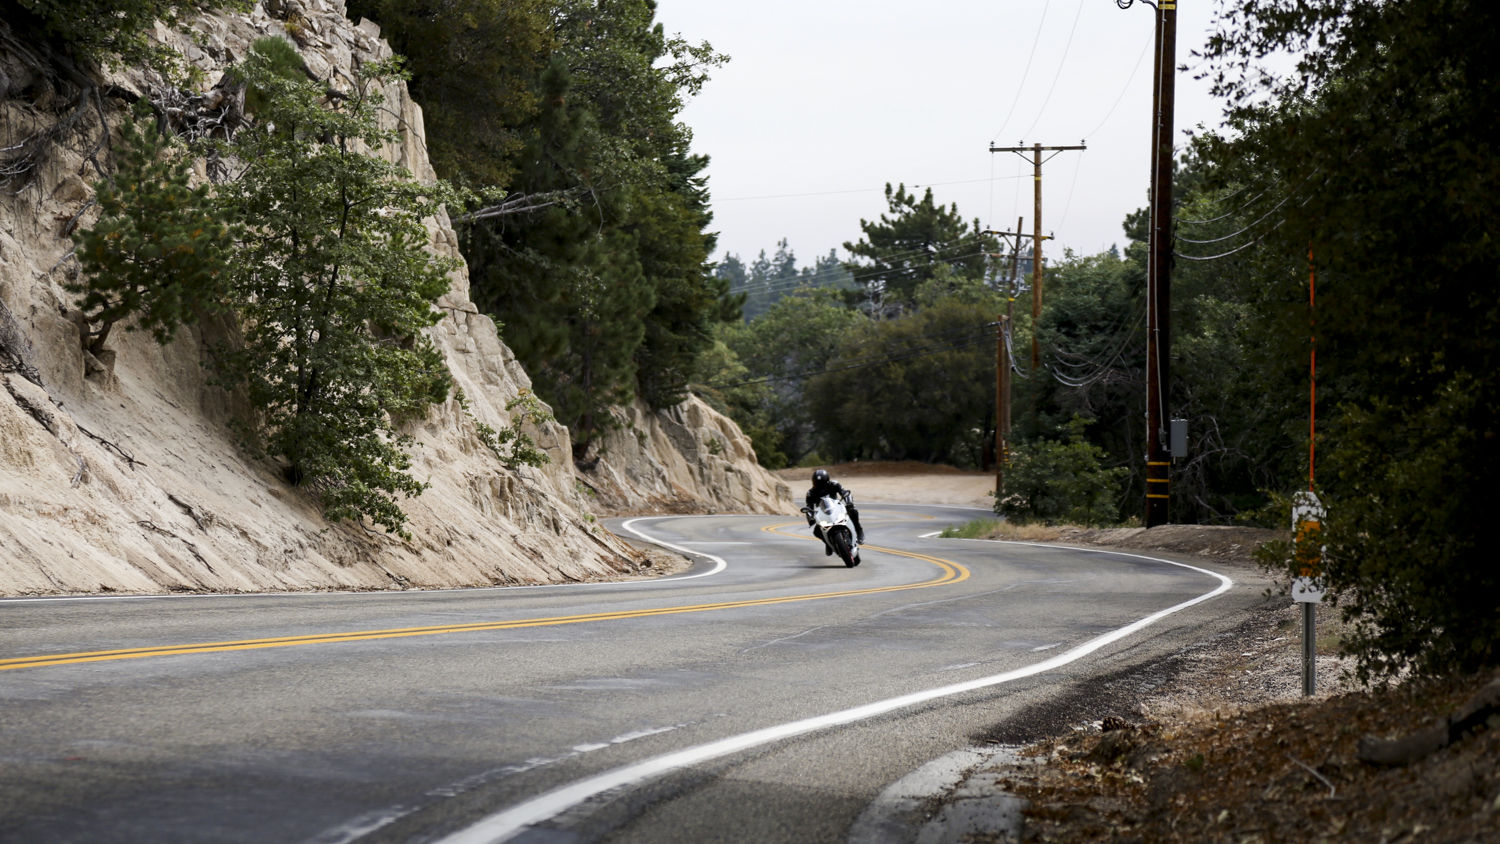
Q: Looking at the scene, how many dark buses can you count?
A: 0